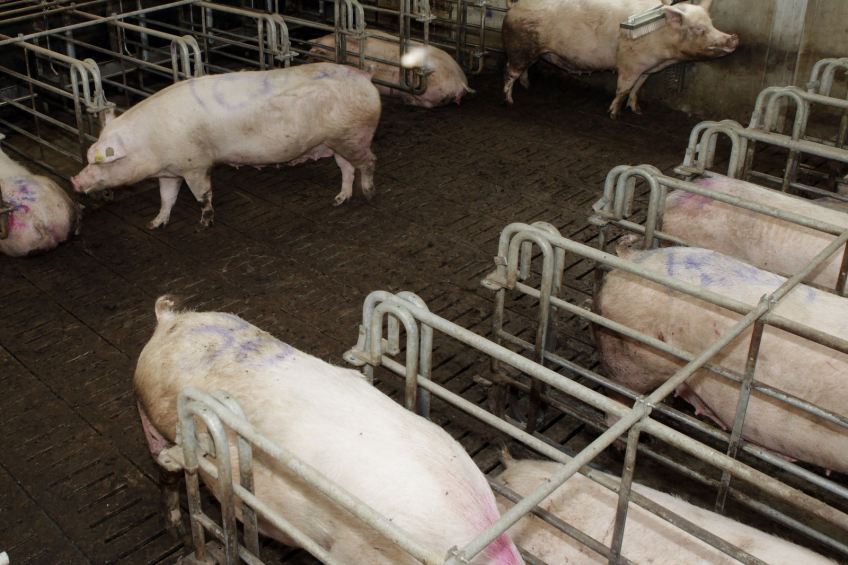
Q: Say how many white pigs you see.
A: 8